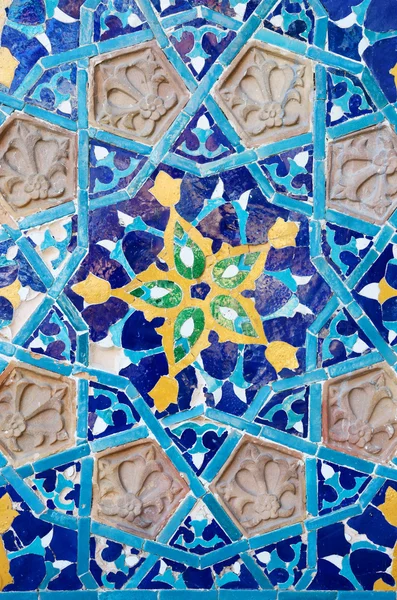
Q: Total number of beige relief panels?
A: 8